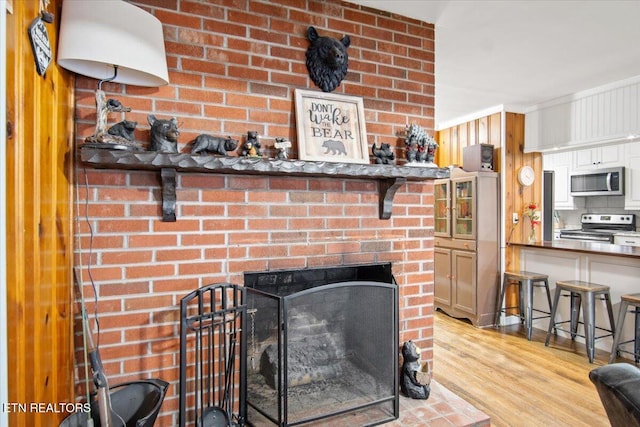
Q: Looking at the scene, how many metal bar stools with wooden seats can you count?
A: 3